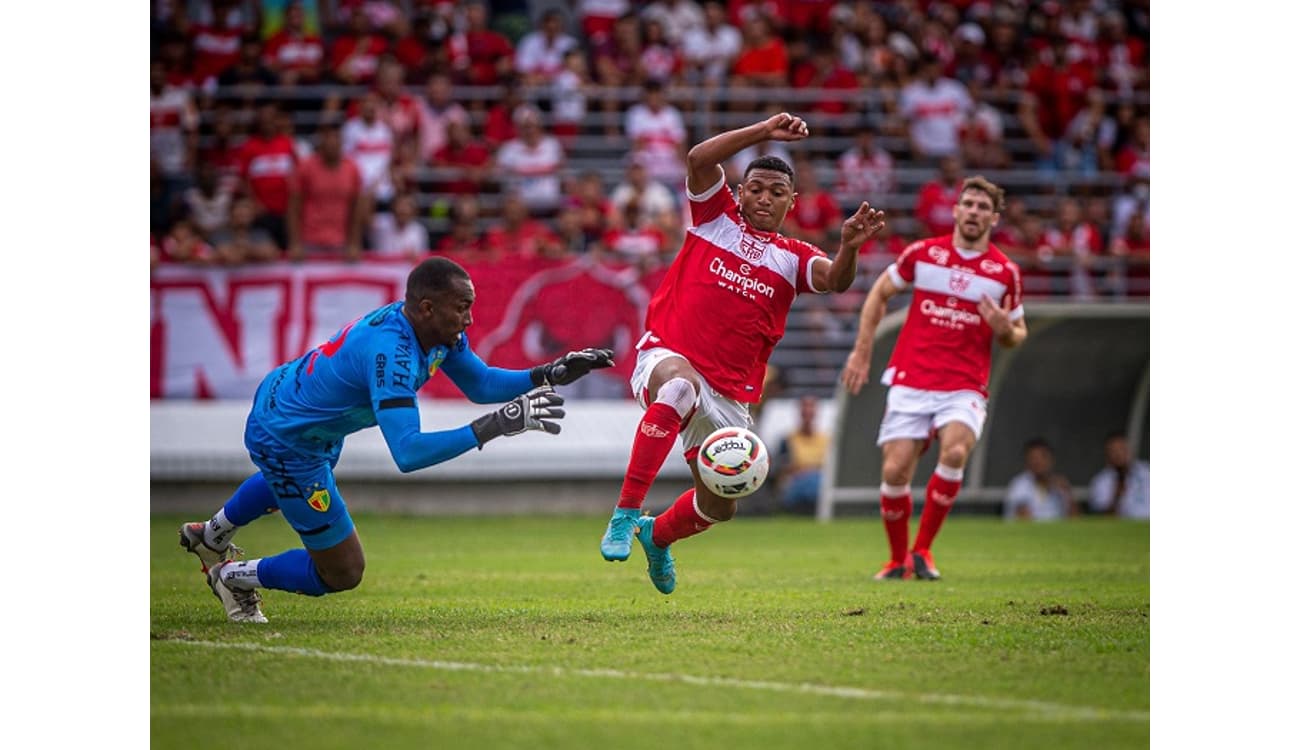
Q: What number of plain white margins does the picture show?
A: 2